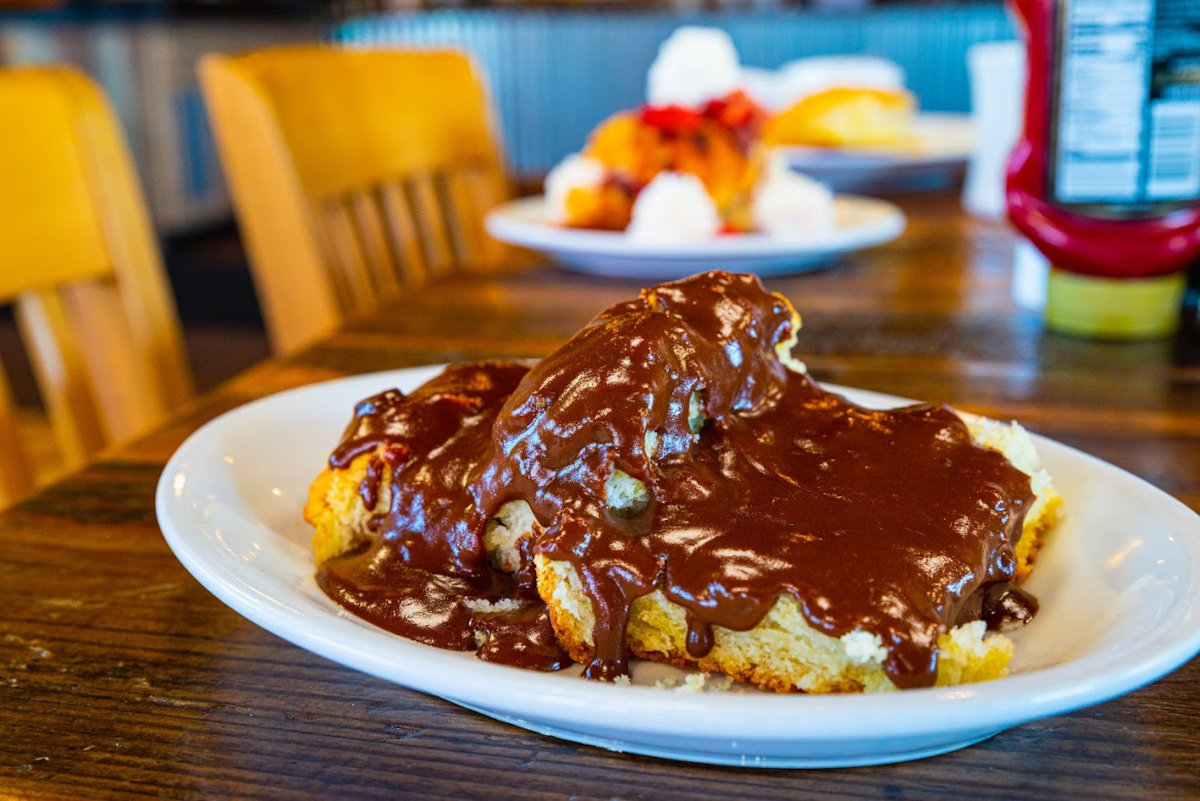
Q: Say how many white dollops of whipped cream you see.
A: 4